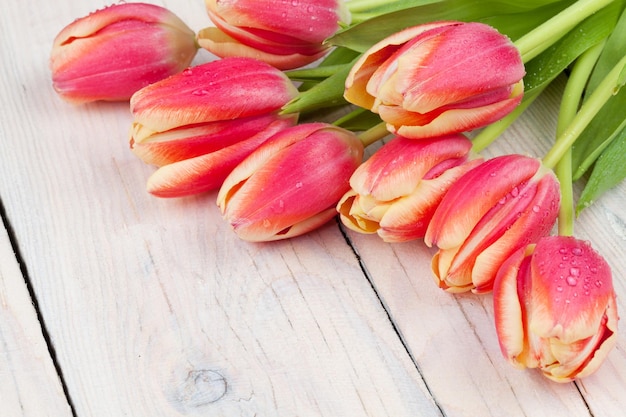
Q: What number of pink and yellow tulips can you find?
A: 8